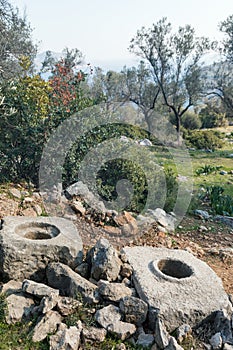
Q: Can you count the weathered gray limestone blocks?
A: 2